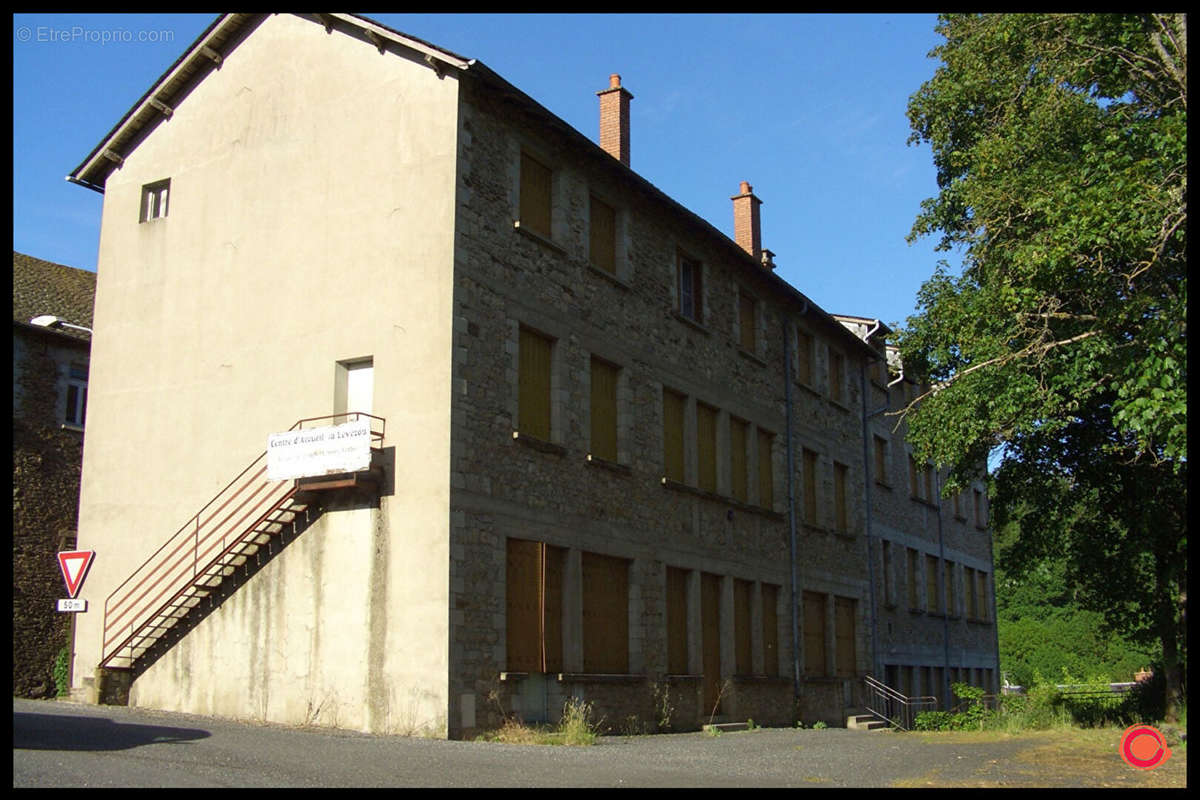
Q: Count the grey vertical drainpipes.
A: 3